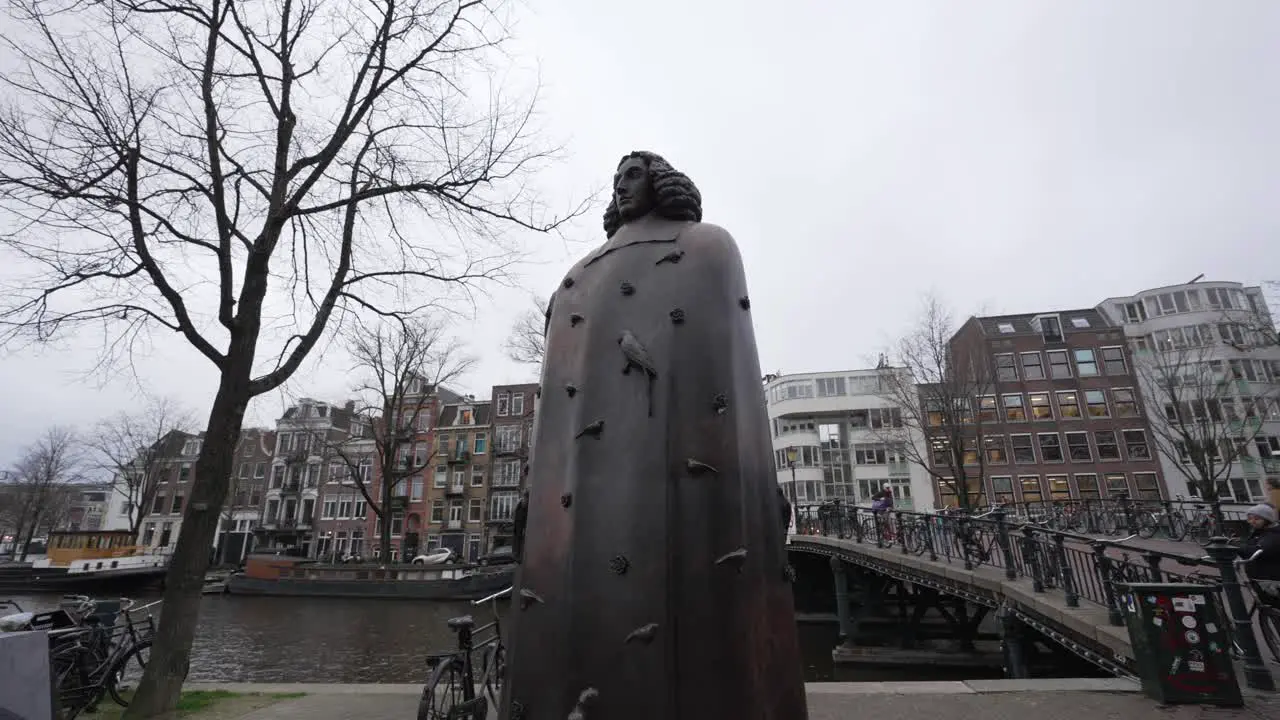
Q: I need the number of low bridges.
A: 1